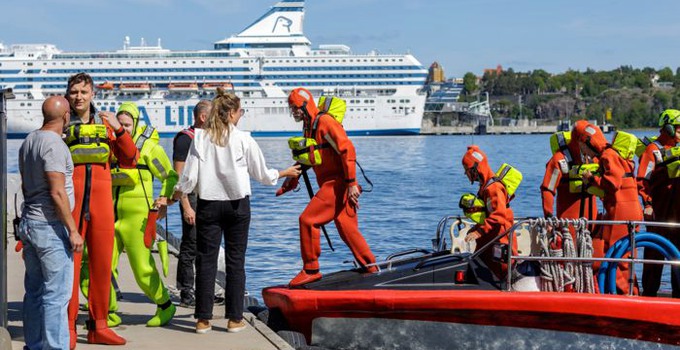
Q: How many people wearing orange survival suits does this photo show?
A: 6